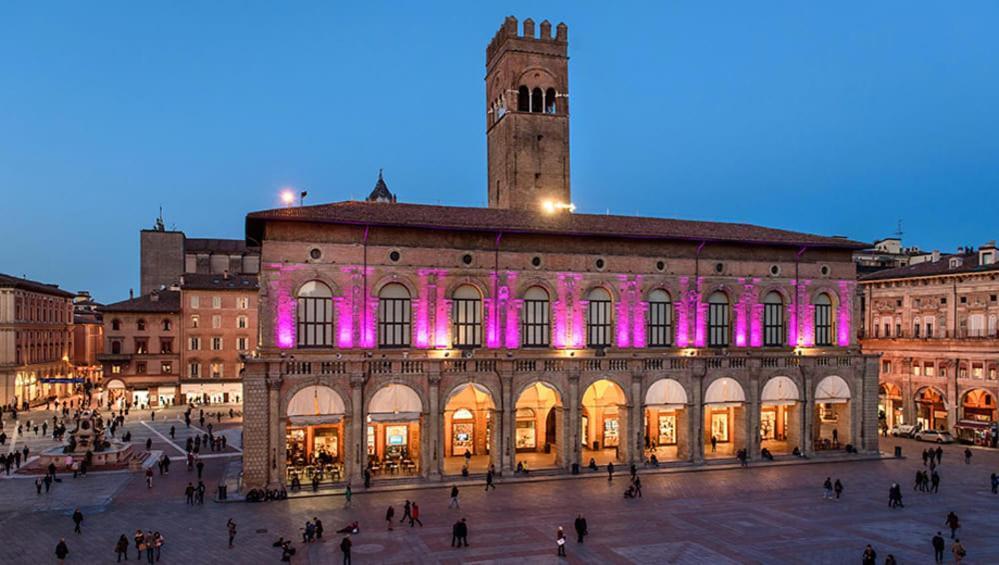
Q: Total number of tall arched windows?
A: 9